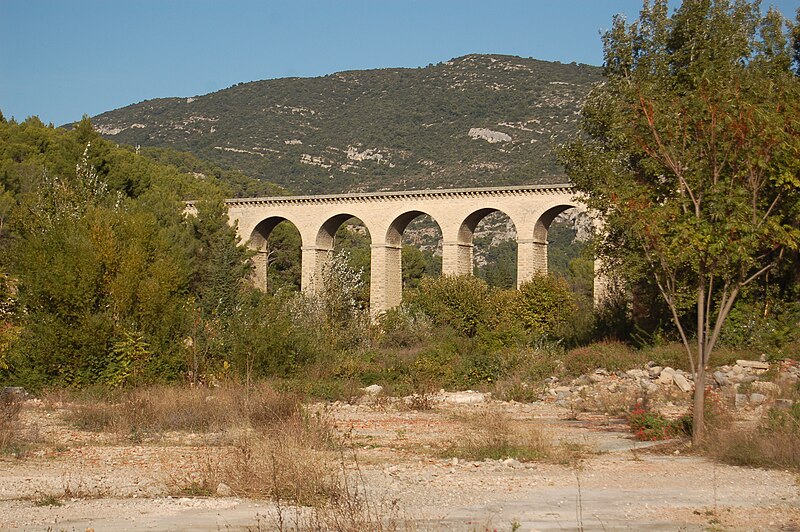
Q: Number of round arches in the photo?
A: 5